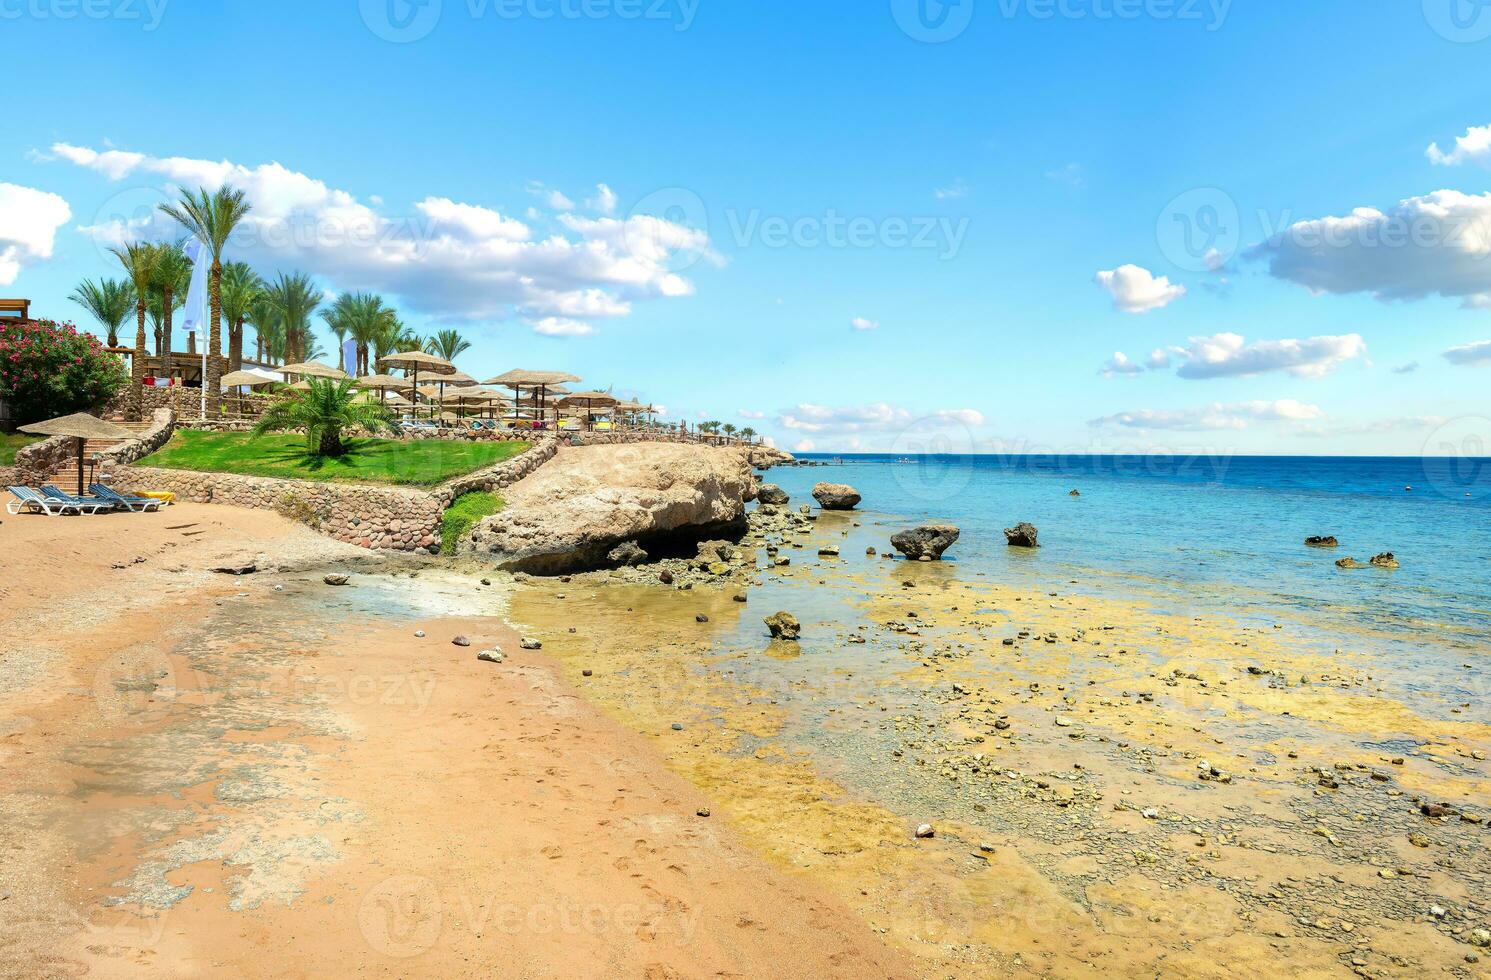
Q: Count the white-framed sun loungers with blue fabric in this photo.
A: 3